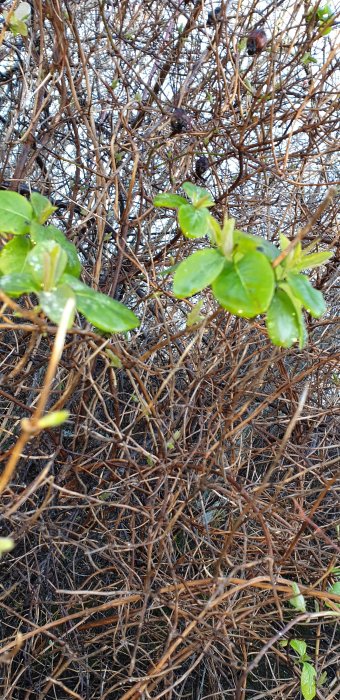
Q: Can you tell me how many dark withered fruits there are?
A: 4